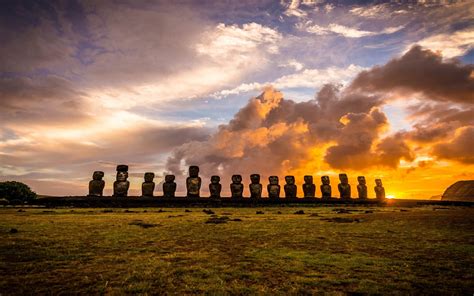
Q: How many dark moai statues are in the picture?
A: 15